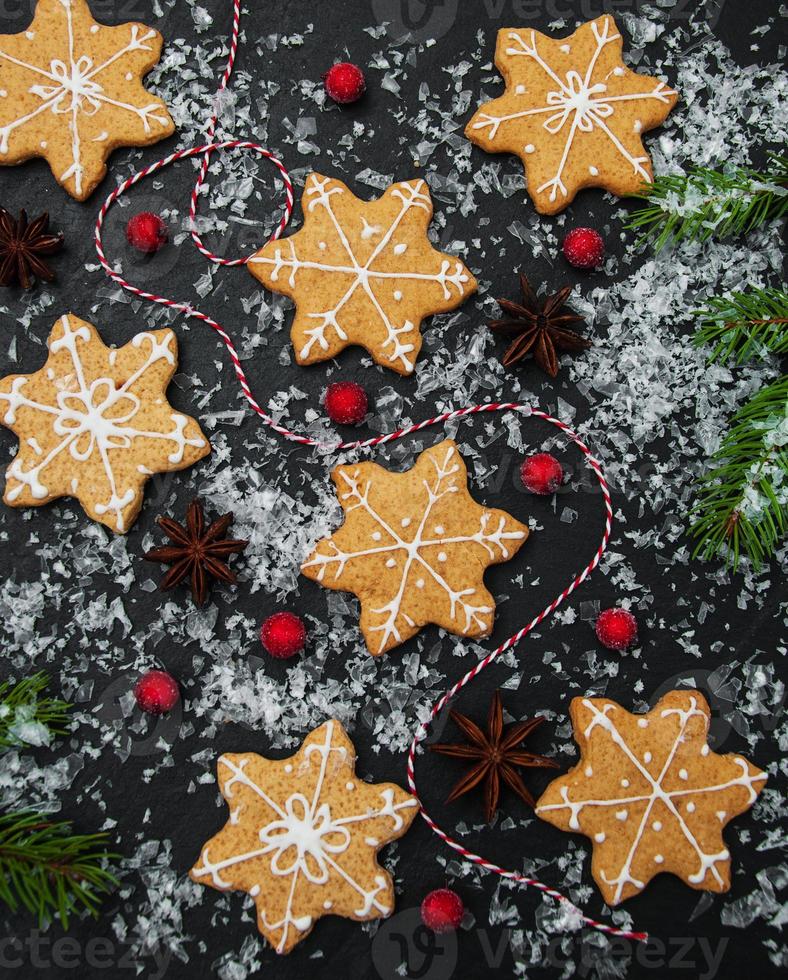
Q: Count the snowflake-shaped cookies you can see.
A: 7